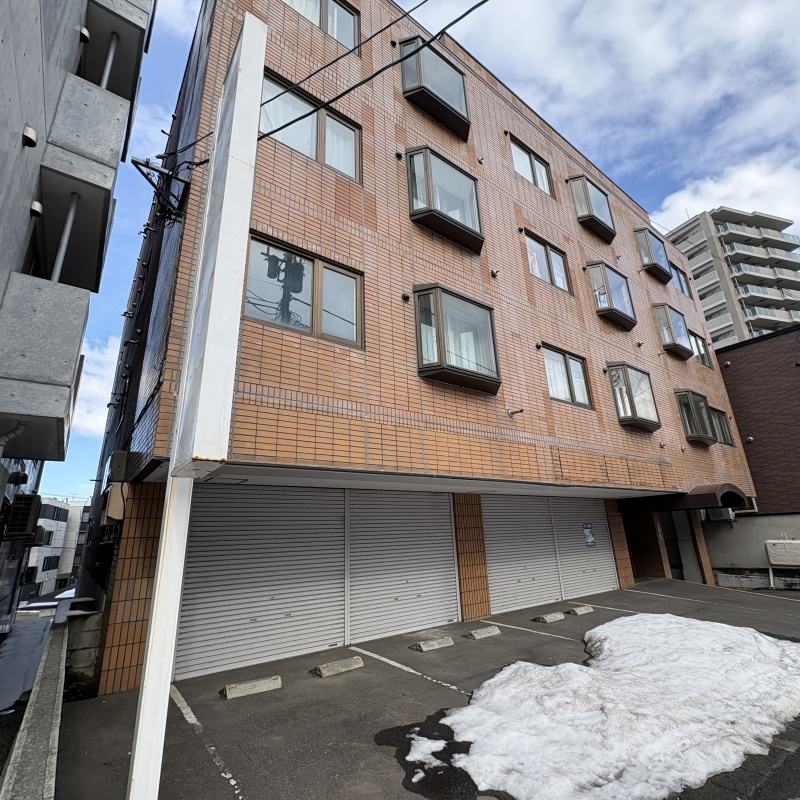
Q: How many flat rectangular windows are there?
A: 9